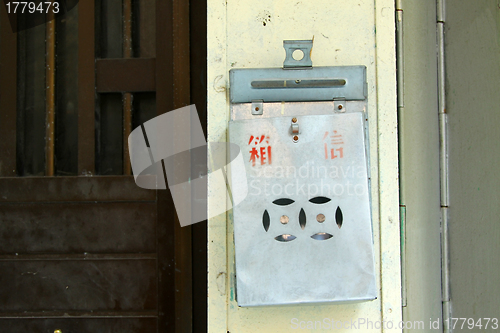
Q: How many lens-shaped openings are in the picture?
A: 7